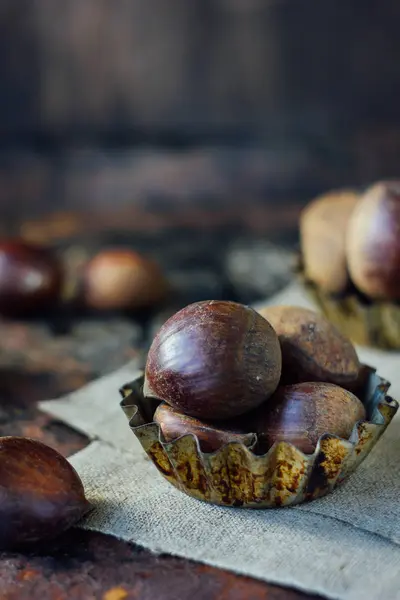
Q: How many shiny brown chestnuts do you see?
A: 9